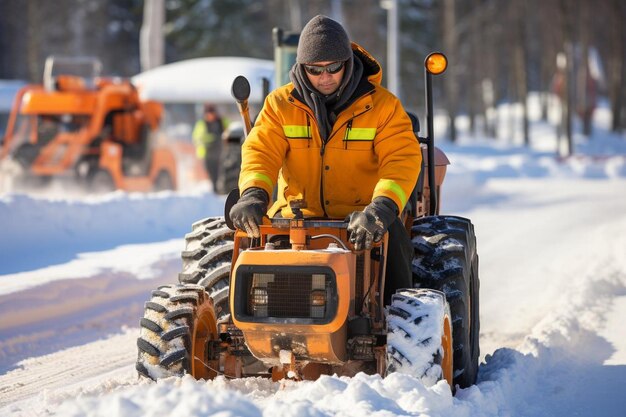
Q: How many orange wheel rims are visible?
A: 2